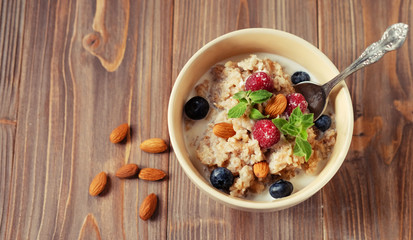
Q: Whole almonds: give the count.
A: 9